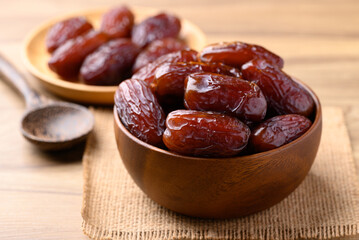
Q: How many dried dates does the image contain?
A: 14